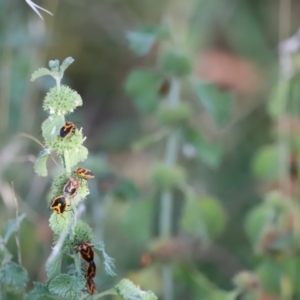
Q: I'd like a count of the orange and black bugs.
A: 7